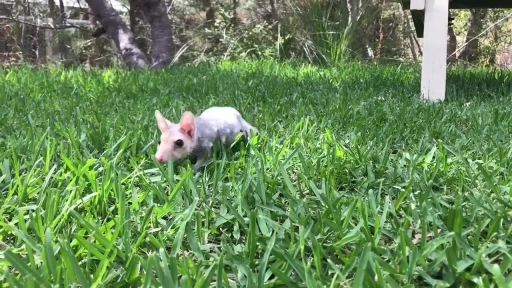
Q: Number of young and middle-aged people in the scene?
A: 0